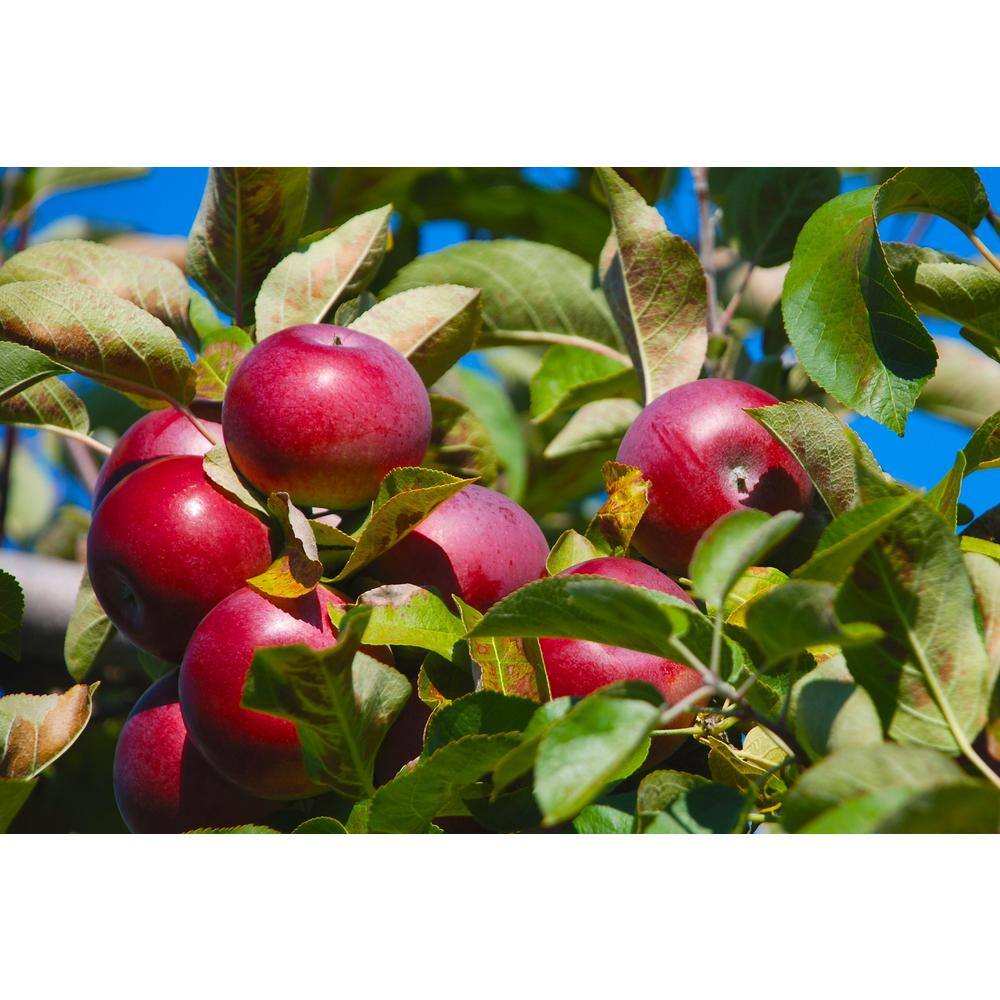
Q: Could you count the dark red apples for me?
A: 8